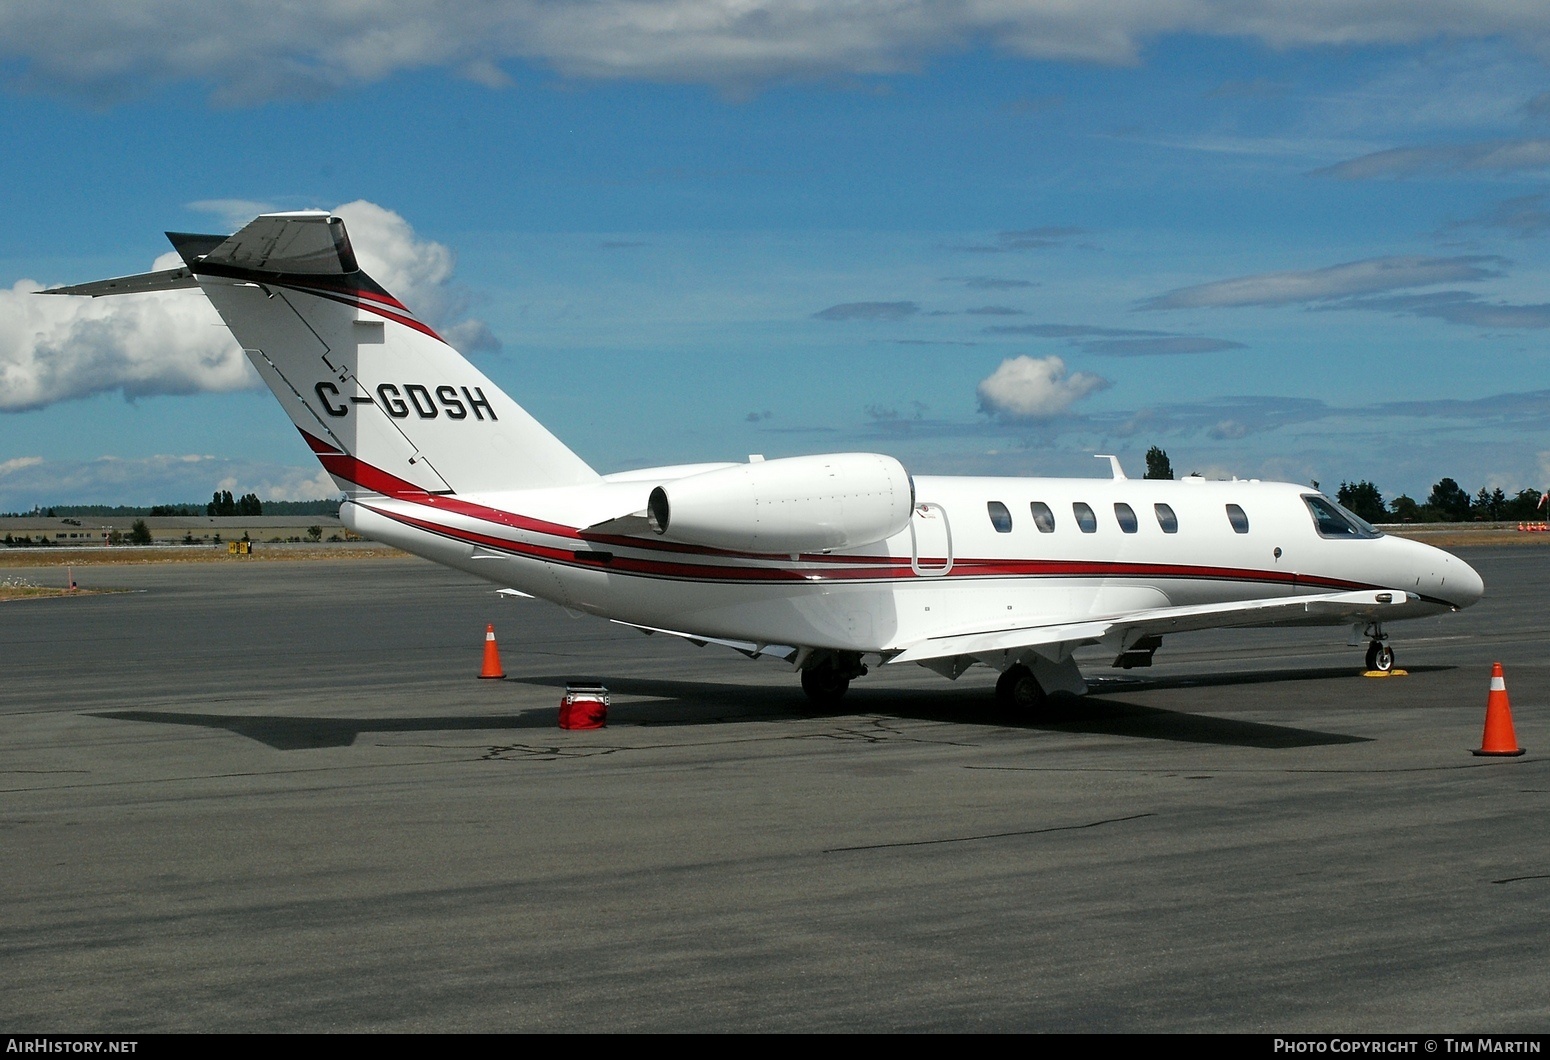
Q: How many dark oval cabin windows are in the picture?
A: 6